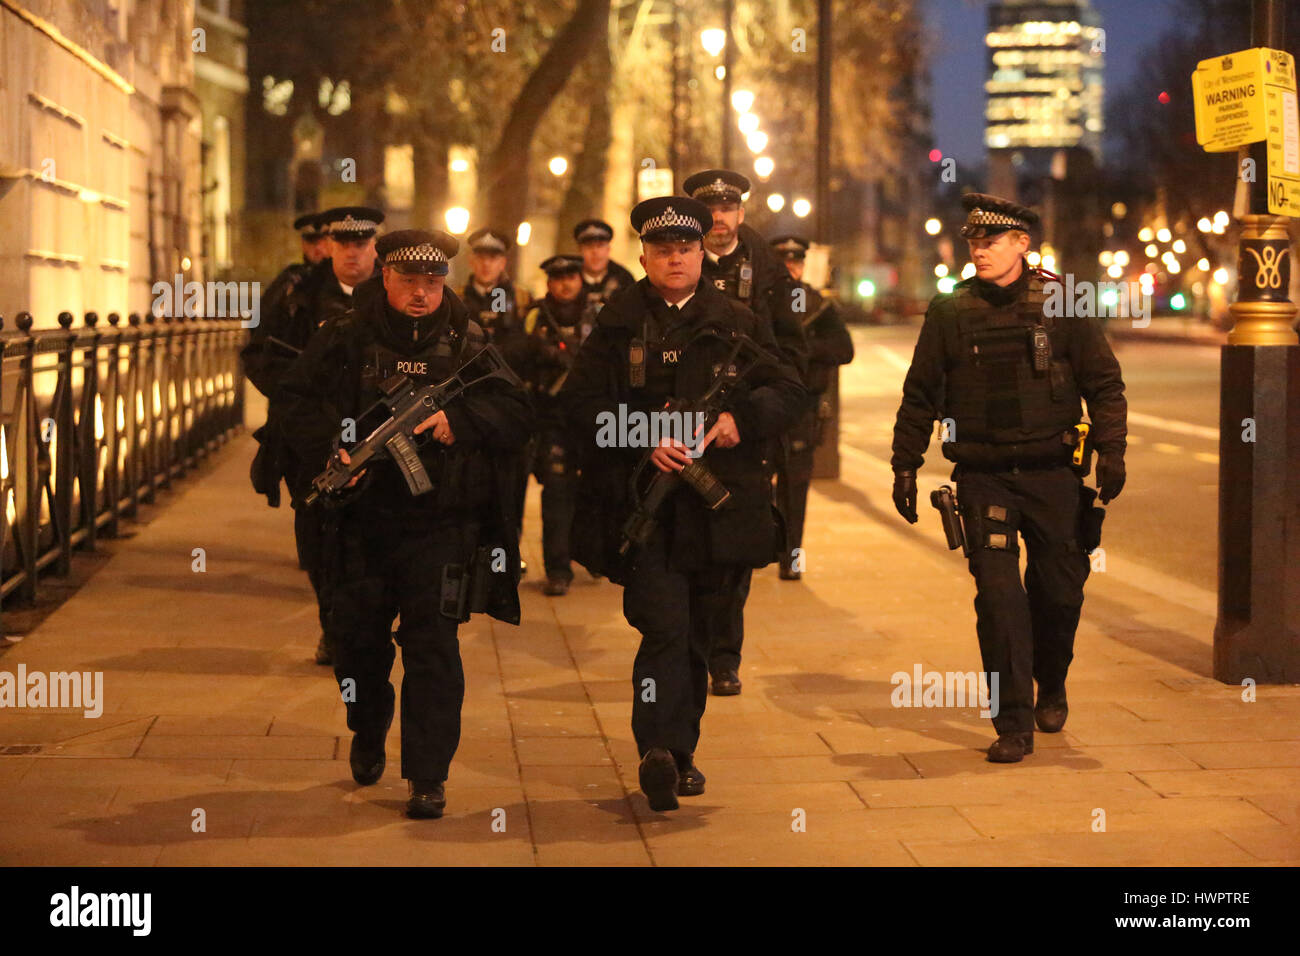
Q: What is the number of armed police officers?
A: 10